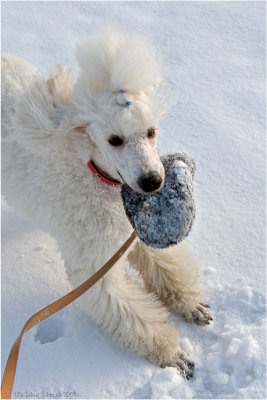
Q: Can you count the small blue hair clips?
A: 2